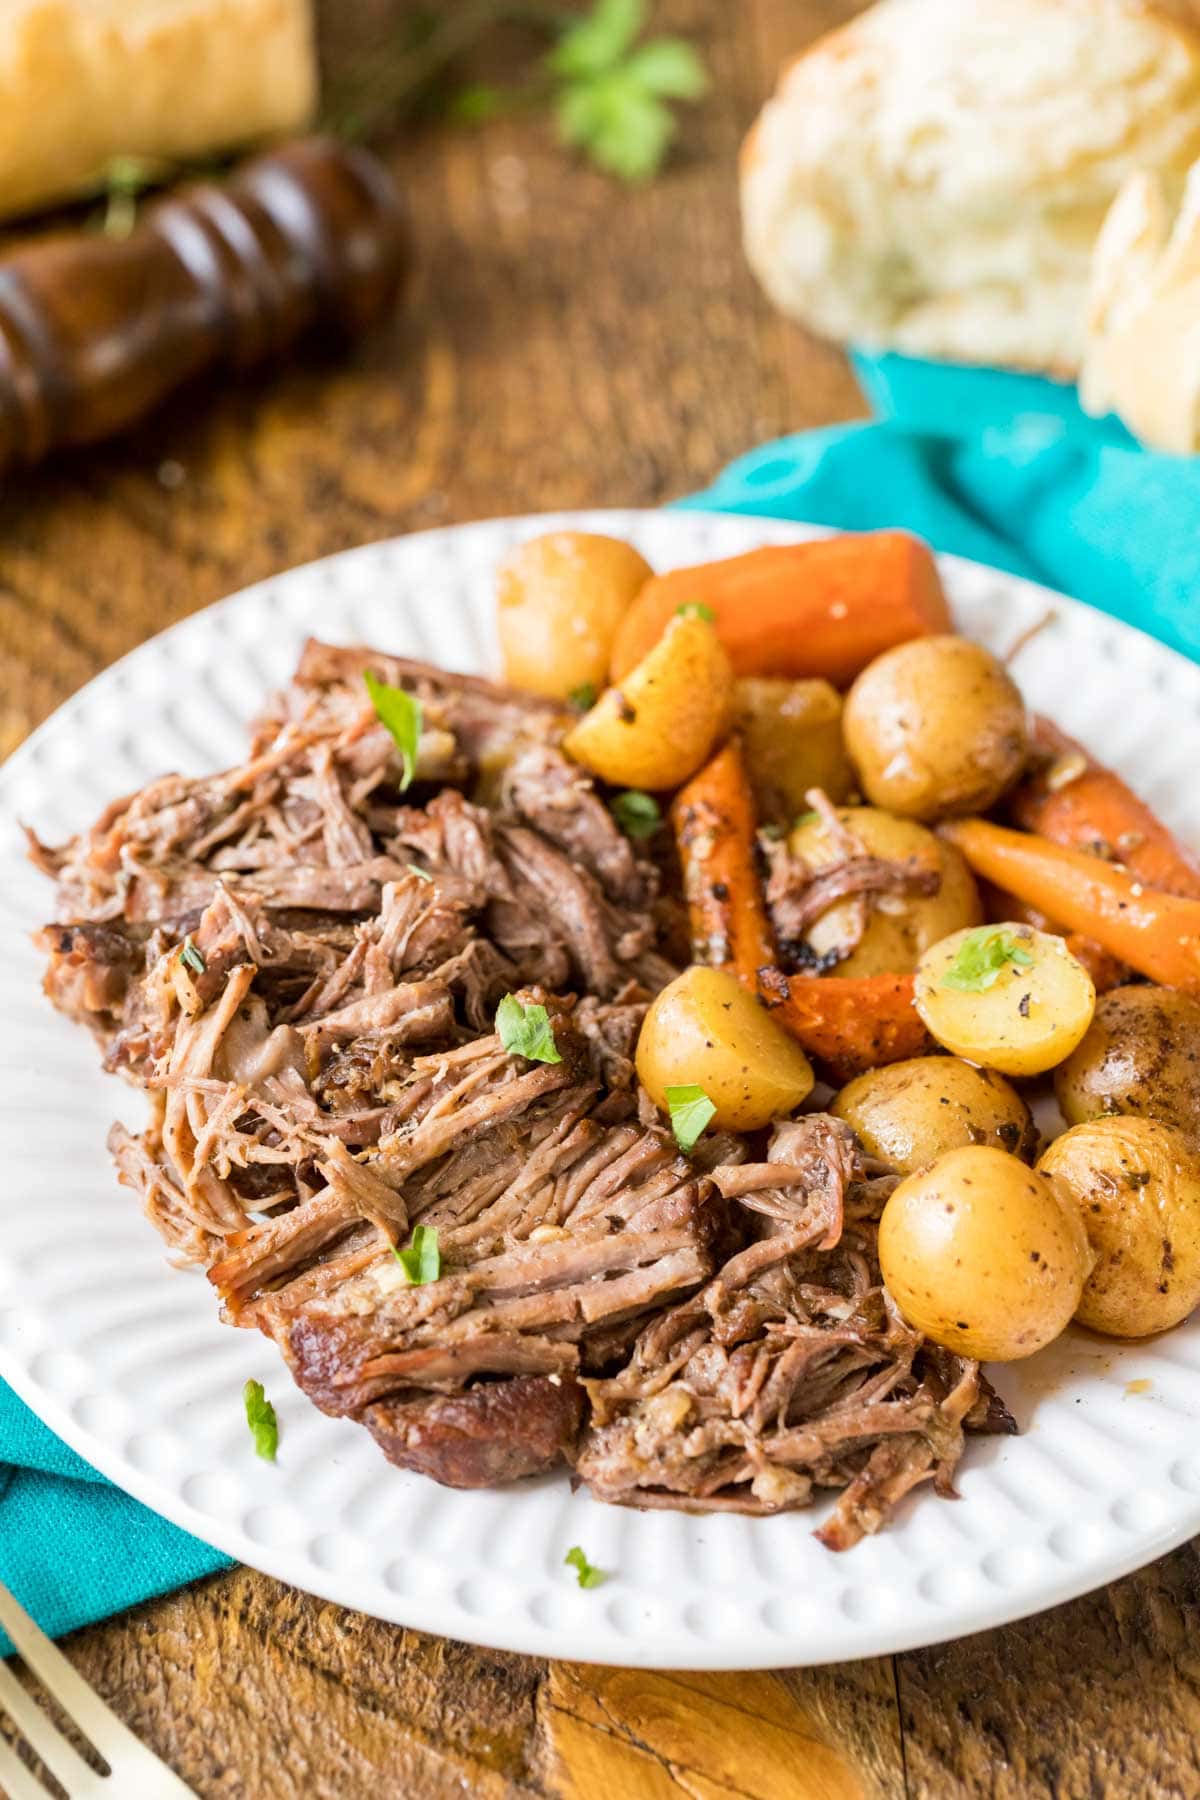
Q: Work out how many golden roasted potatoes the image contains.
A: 11